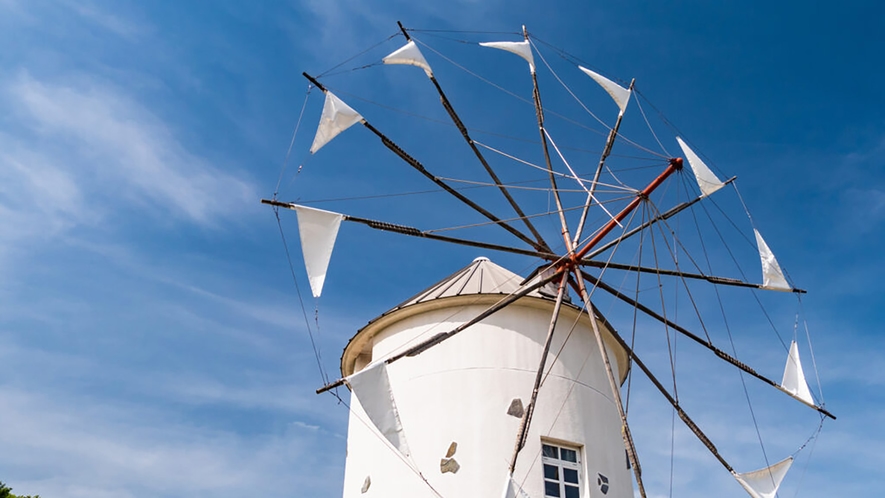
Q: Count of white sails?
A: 11